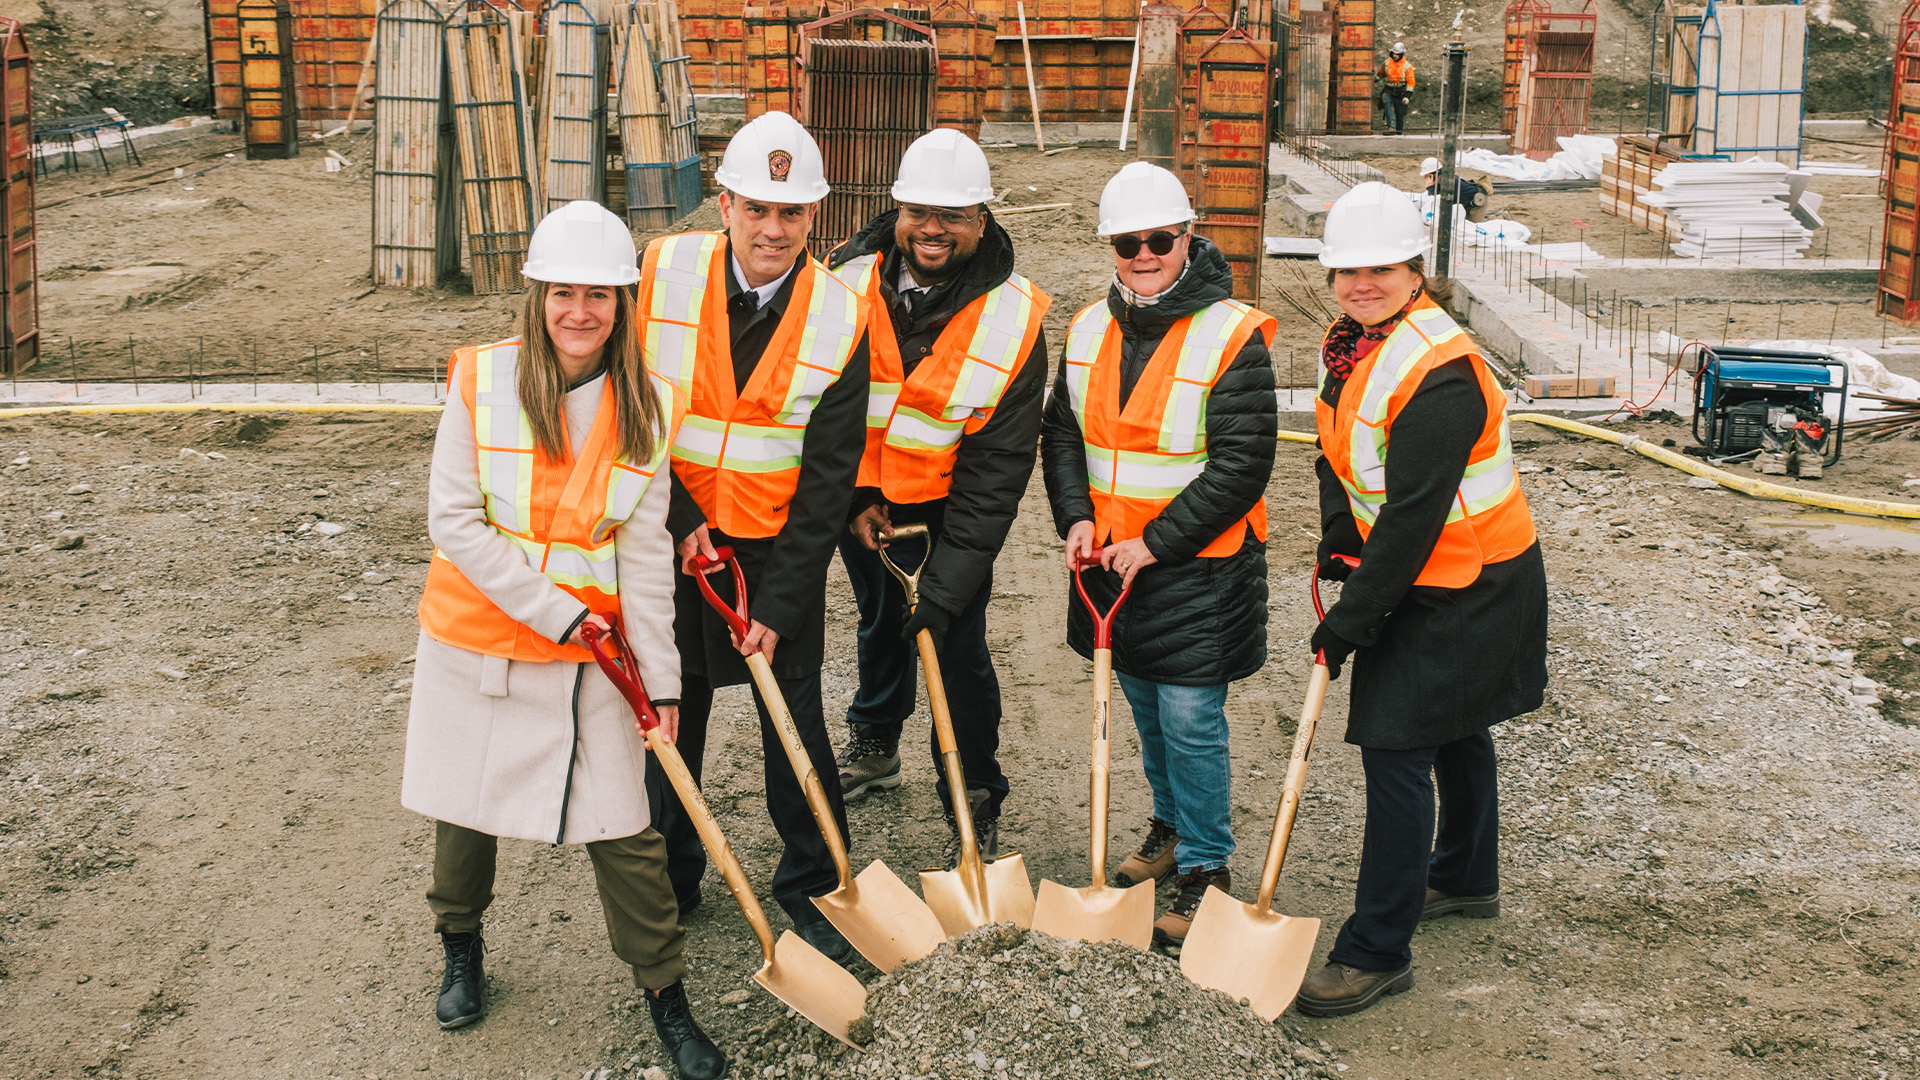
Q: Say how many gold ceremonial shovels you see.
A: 5